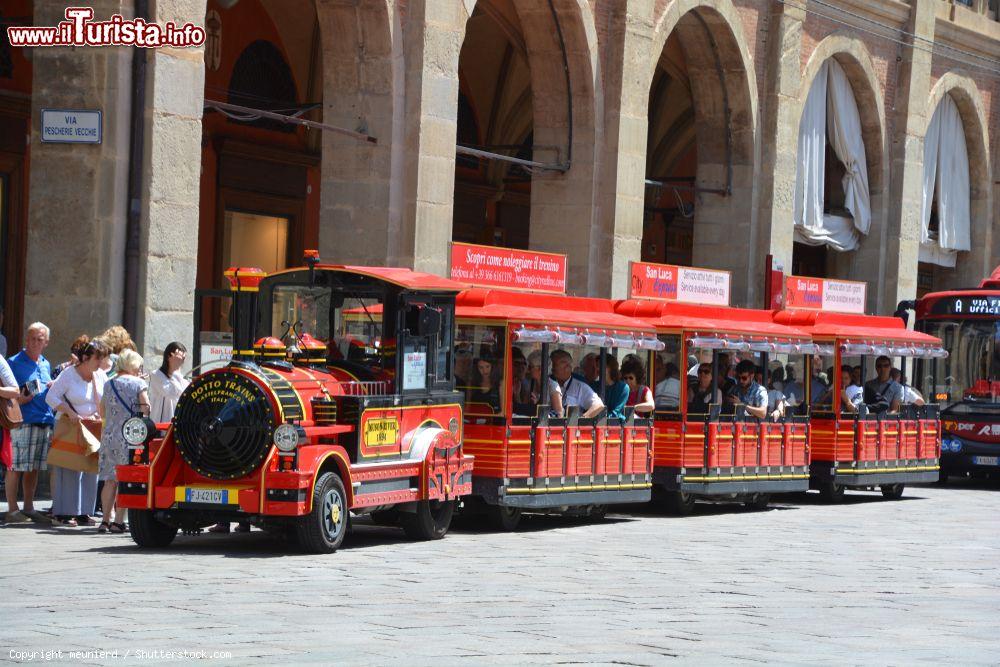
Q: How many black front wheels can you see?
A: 2